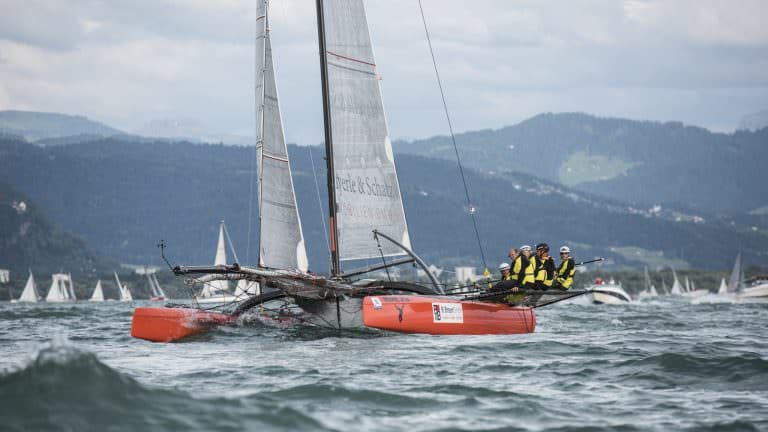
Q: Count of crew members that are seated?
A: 5